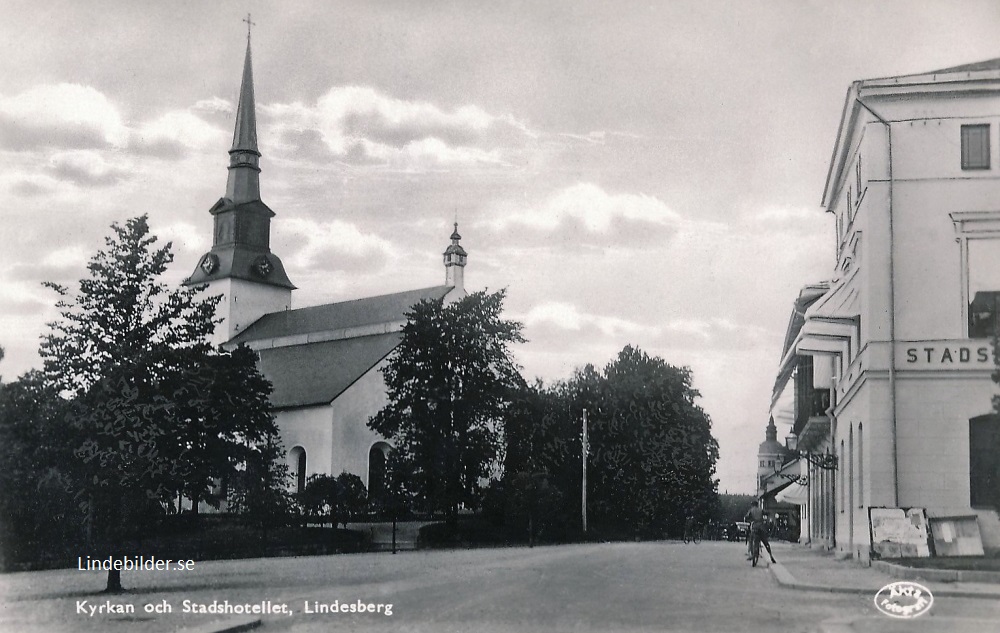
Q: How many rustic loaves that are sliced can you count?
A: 0